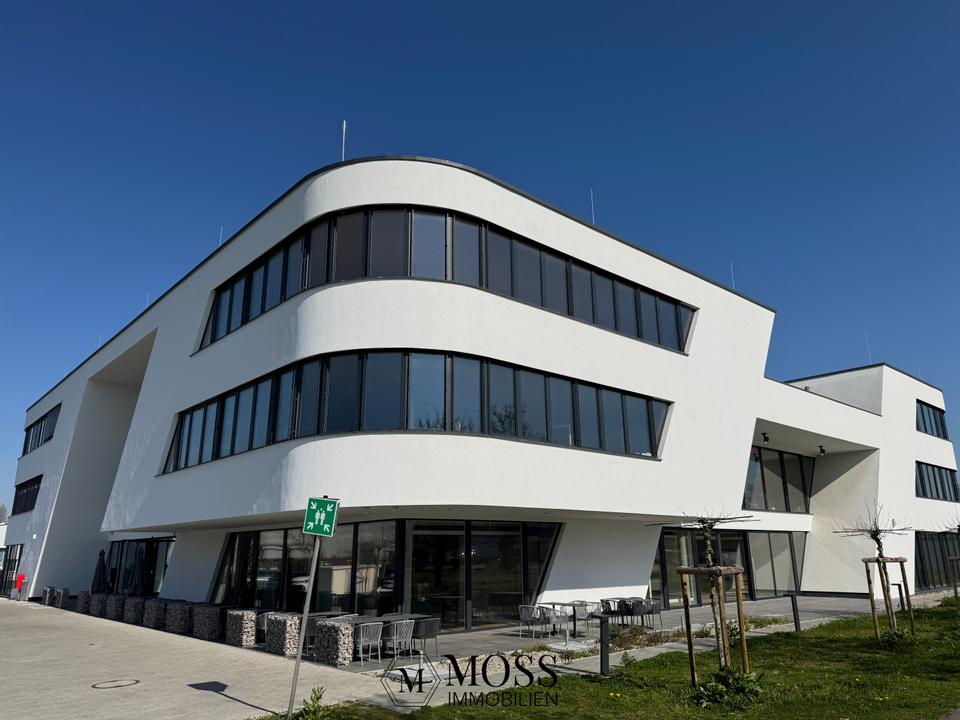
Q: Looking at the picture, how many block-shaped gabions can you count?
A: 12